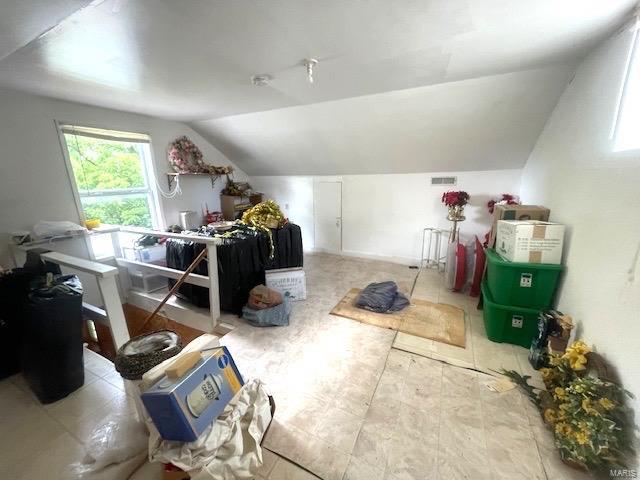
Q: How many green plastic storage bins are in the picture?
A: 2